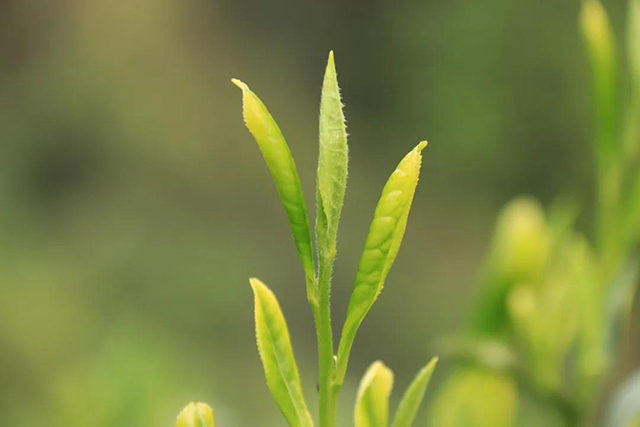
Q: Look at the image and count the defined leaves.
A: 7